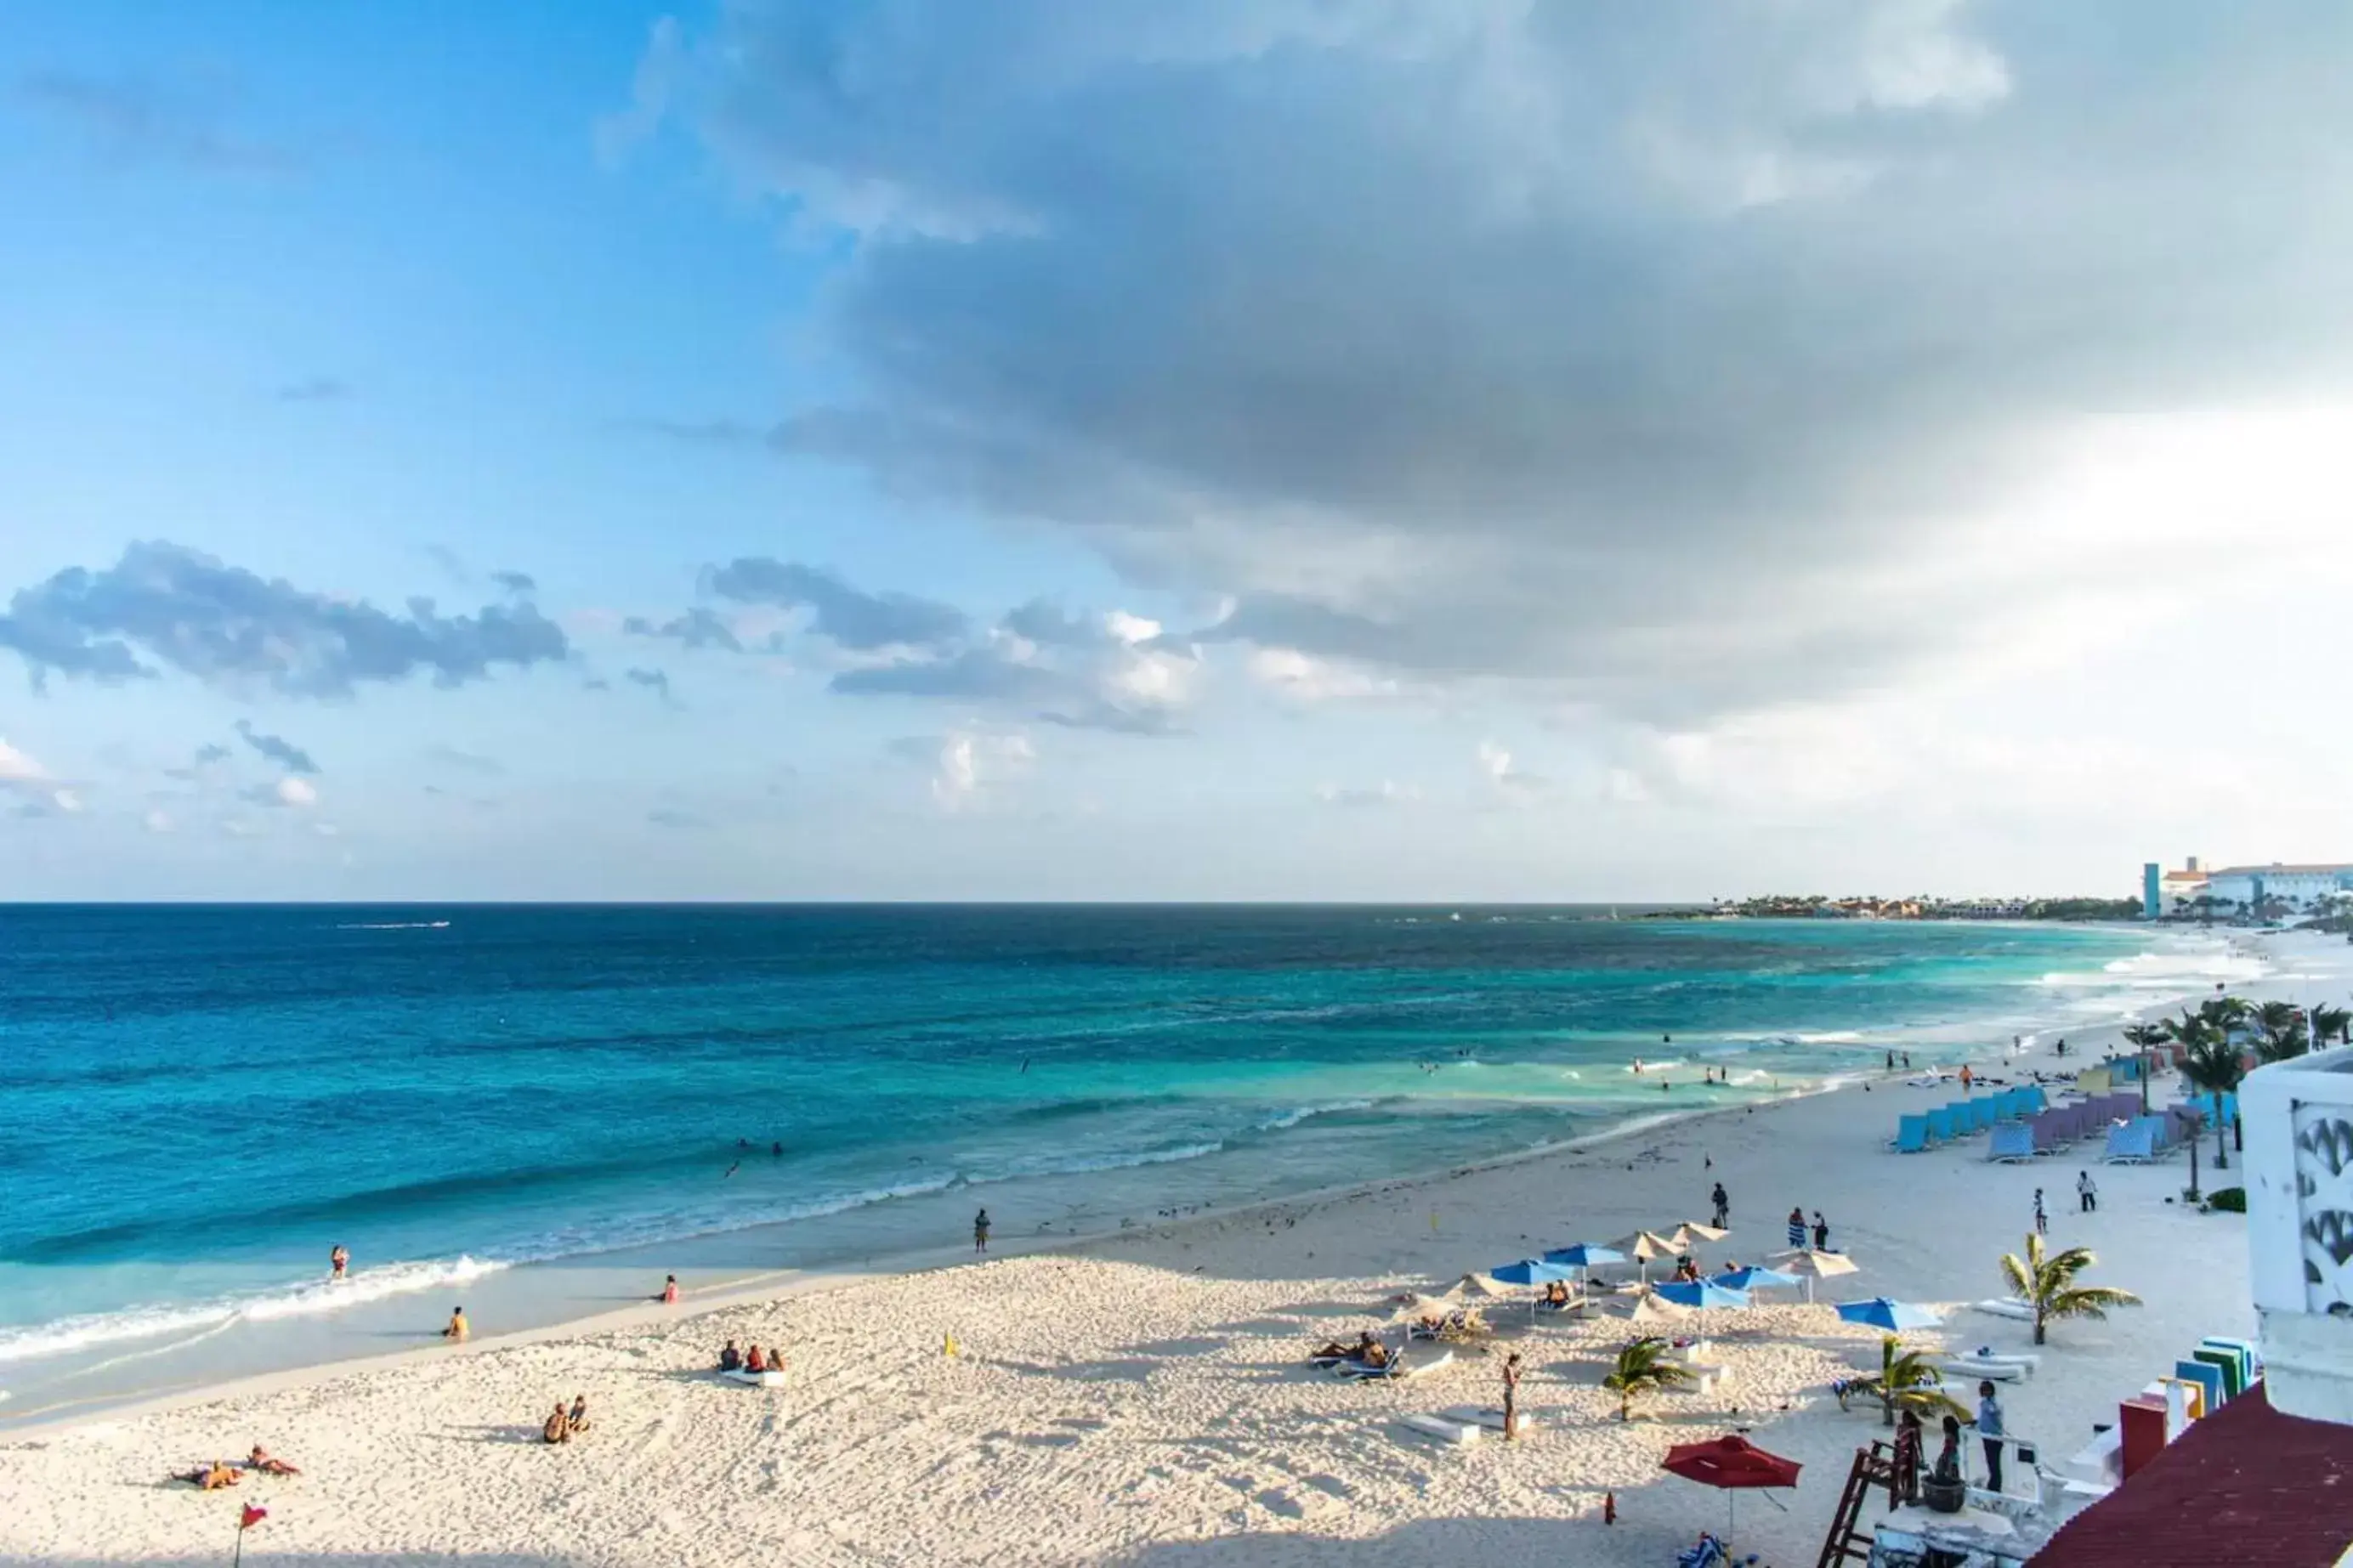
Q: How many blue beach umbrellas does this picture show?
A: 5